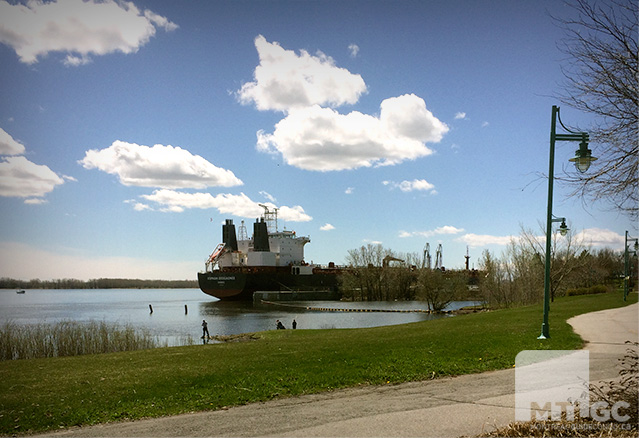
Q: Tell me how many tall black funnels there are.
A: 2